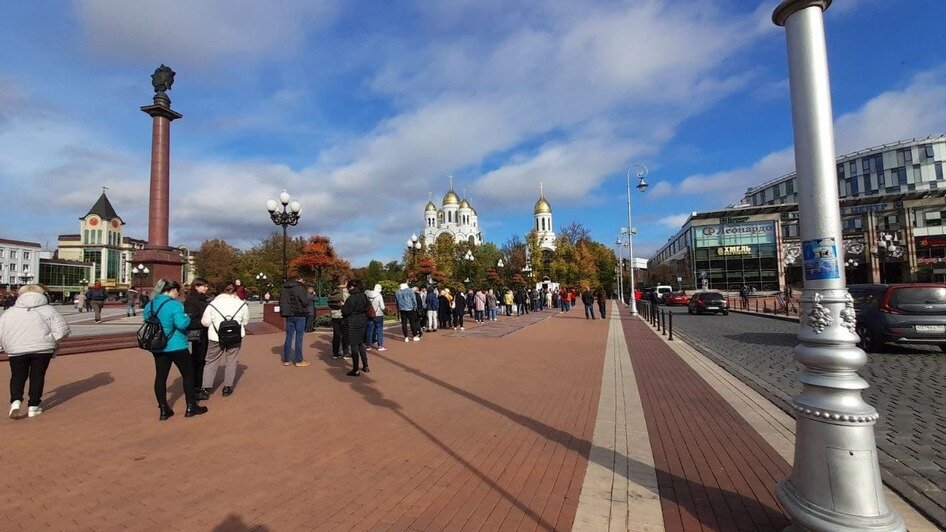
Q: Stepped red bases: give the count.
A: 1